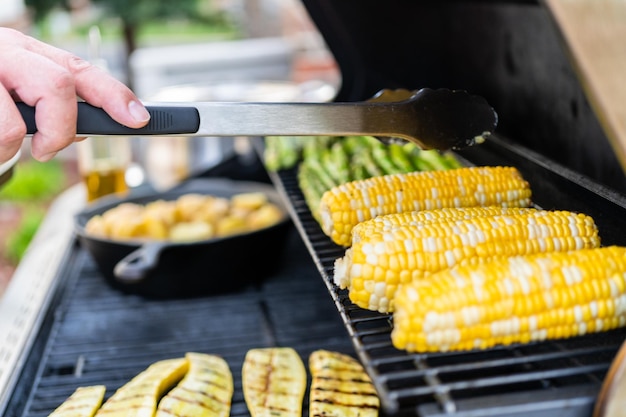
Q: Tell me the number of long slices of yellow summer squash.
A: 5